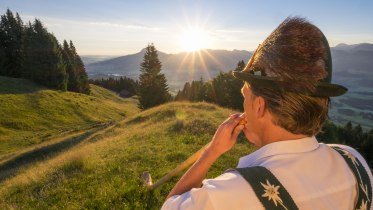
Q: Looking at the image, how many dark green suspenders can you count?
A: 2